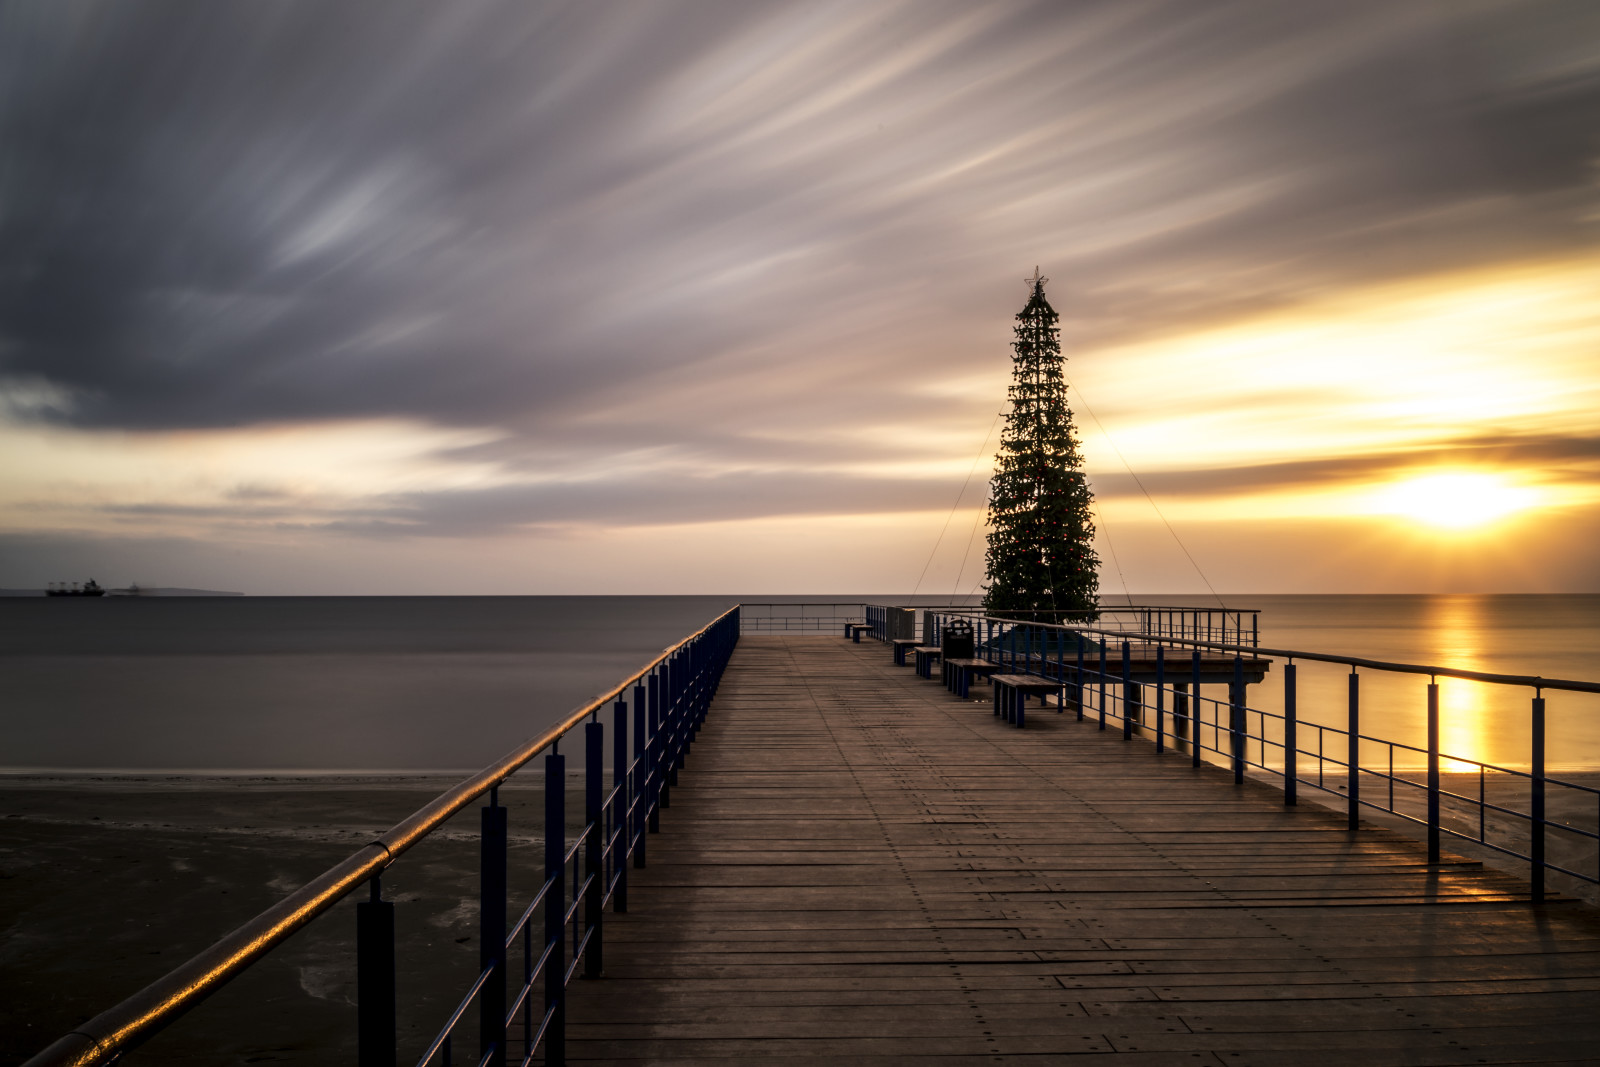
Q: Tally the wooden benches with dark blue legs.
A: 6